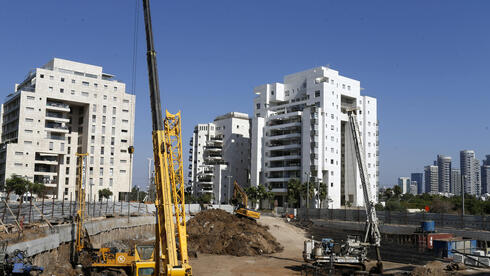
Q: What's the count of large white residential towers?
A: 3